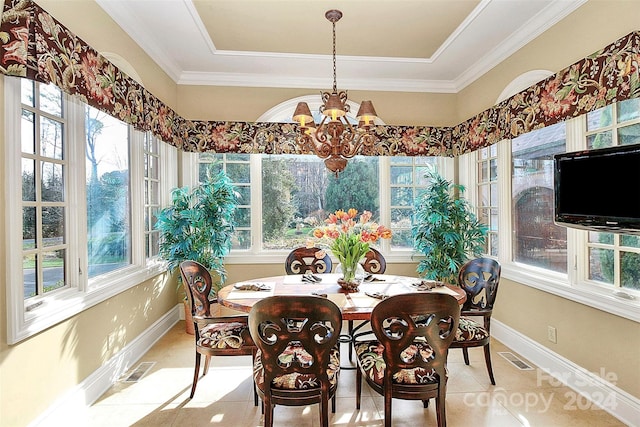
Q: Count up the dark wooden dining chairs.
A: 6